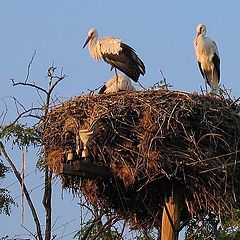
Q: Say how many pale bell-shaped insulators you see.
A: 2